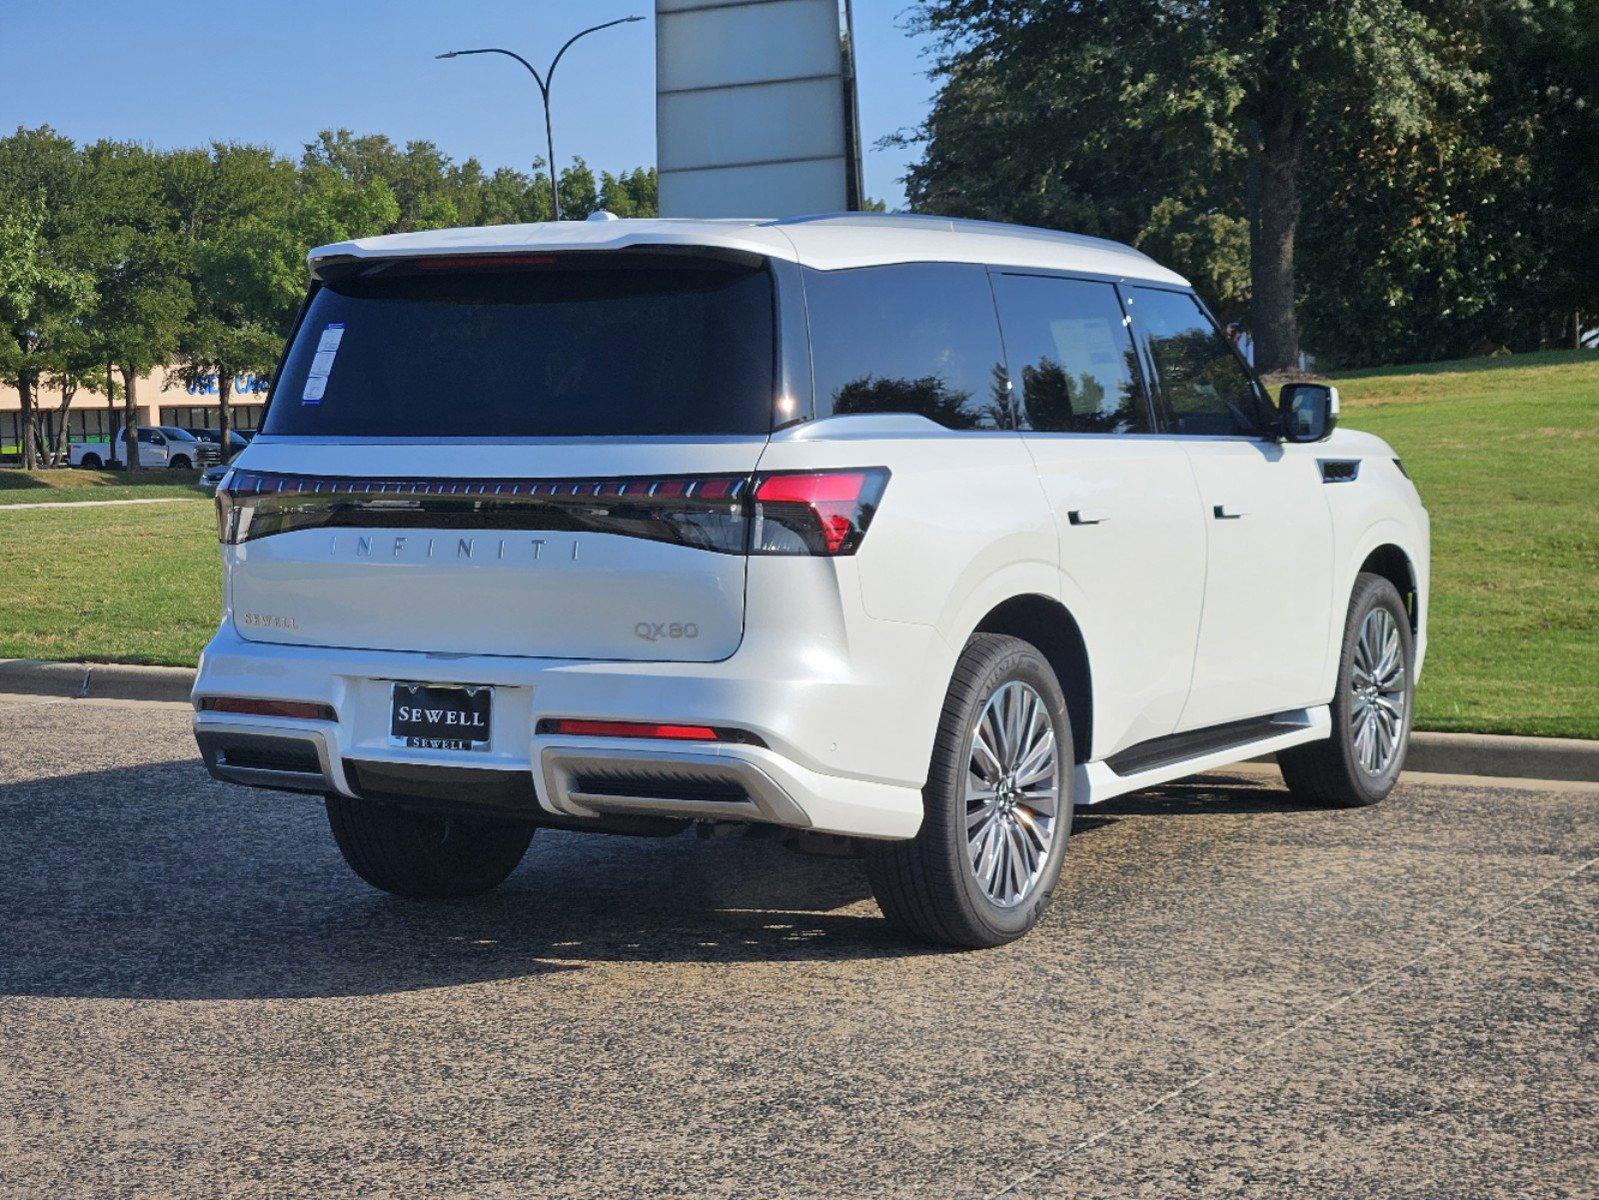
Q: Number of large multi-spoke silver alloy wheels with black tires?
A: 2